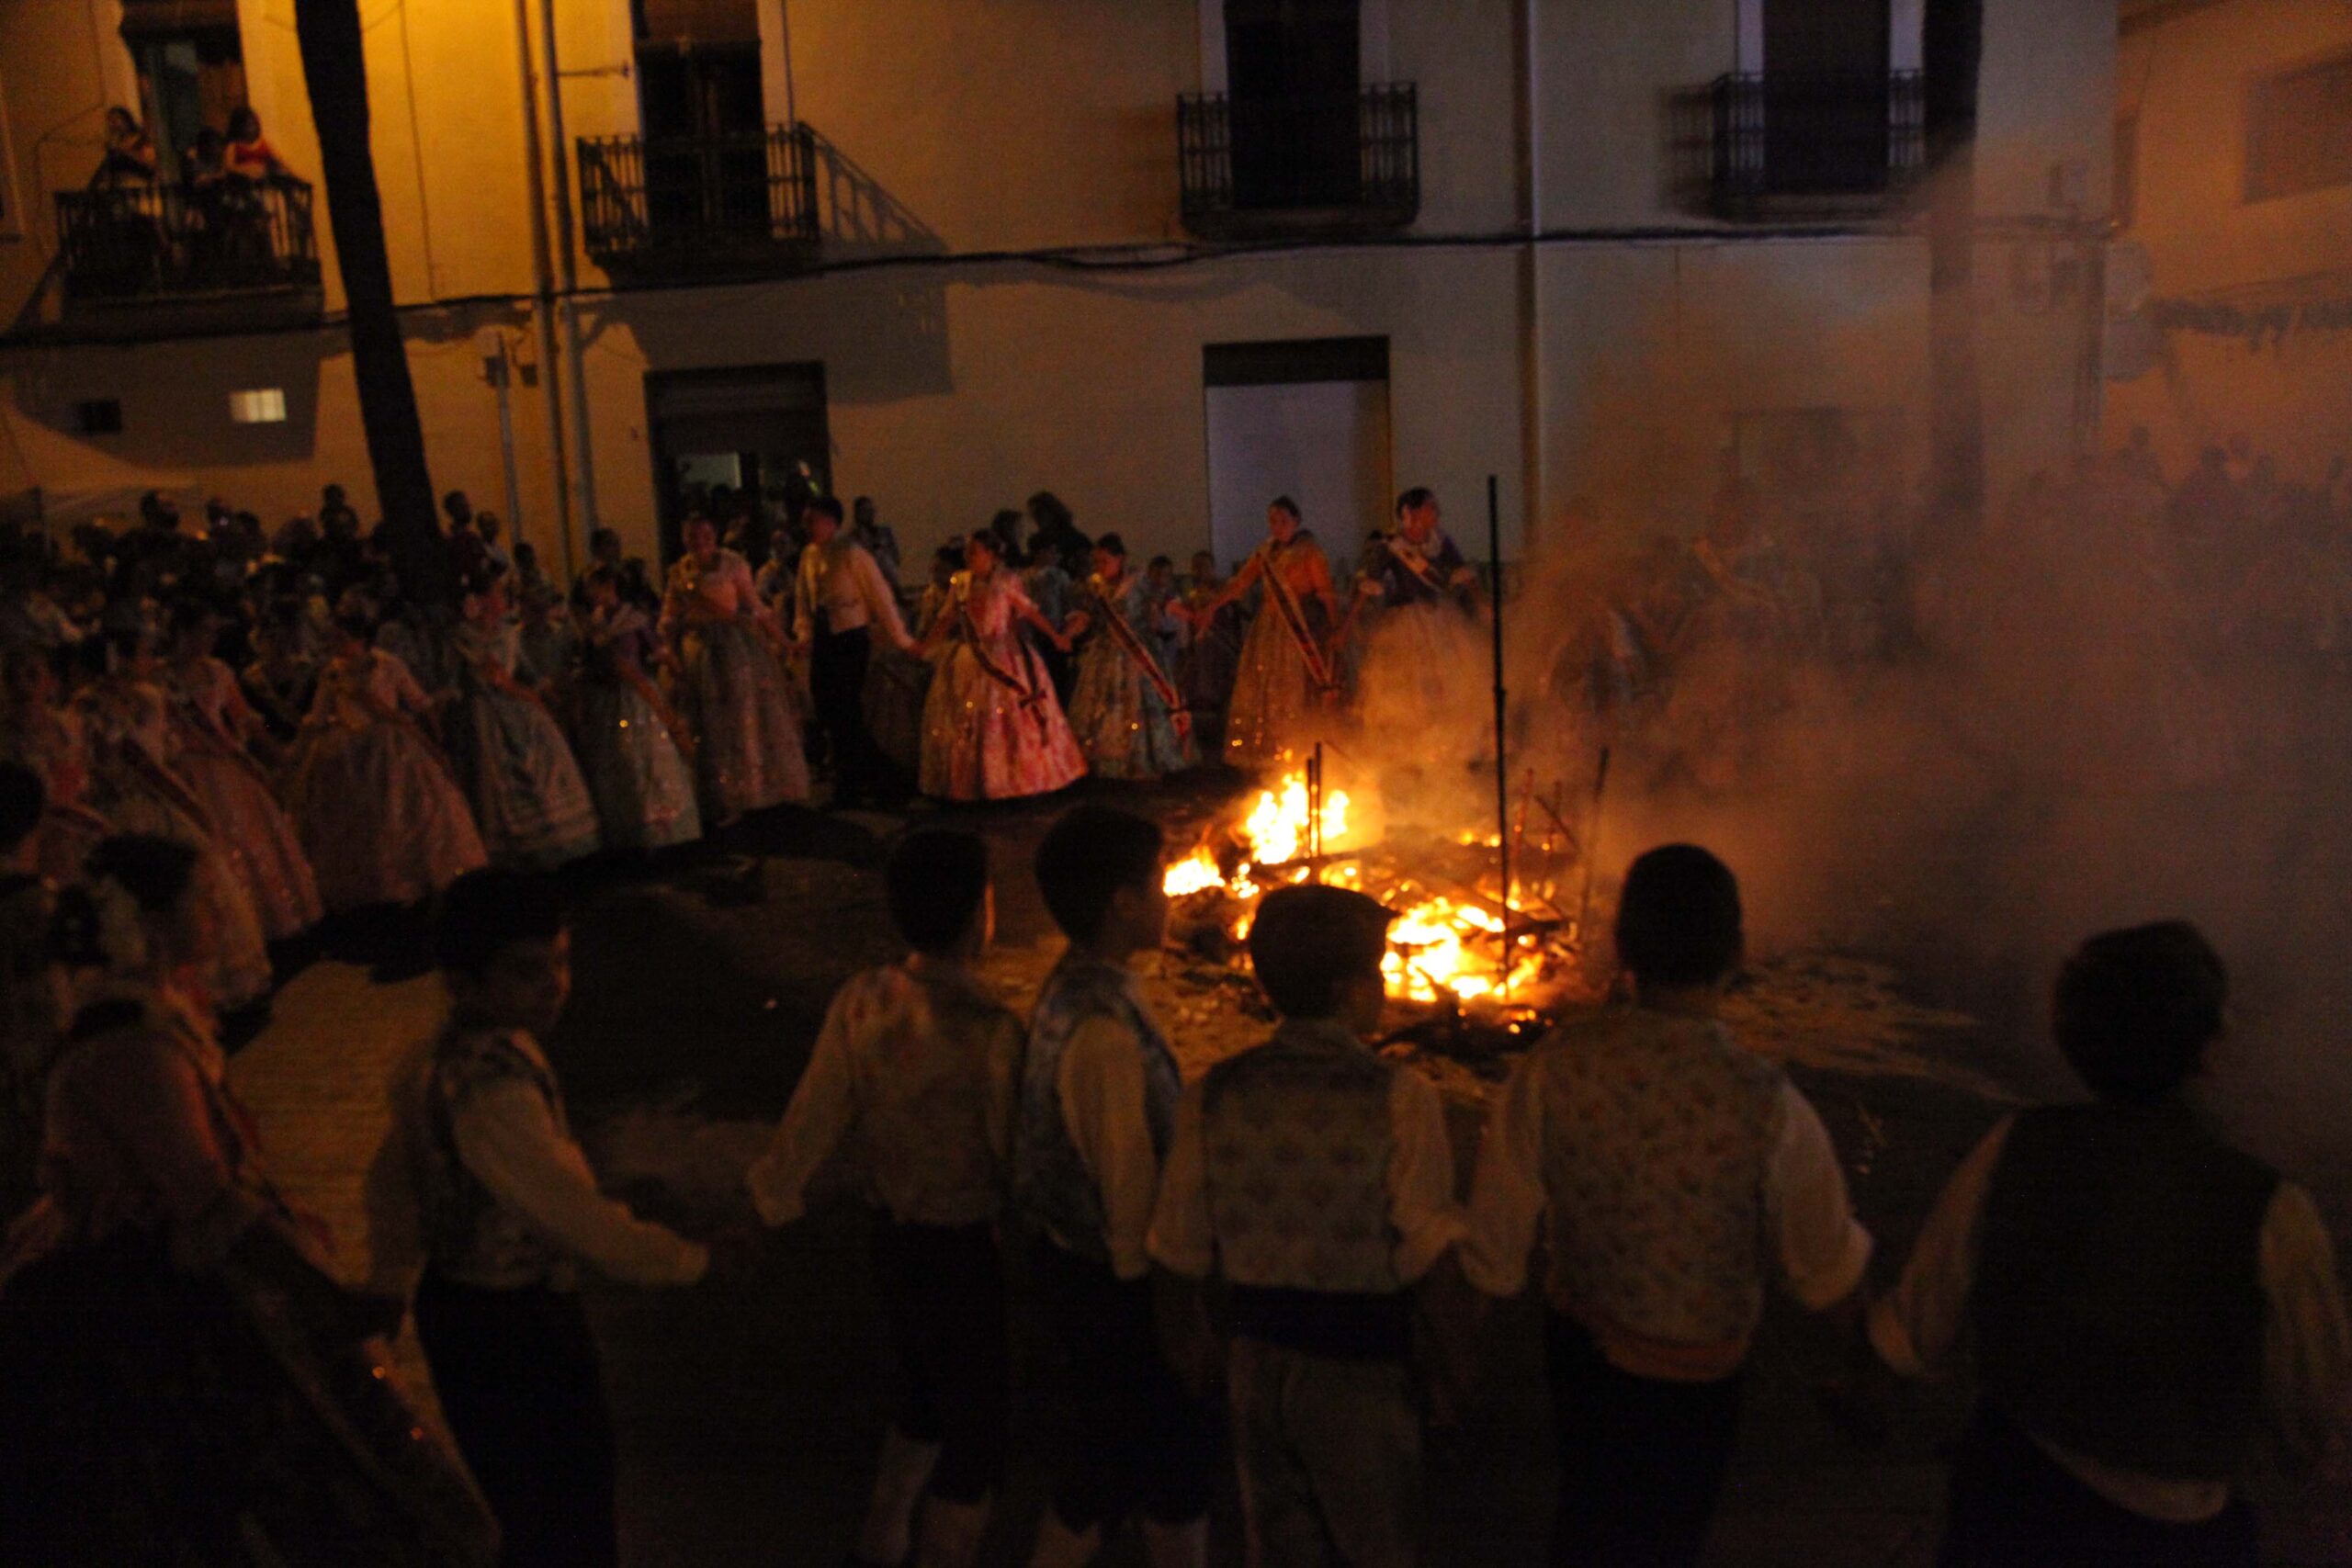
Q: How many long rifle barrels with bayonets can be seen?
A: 0